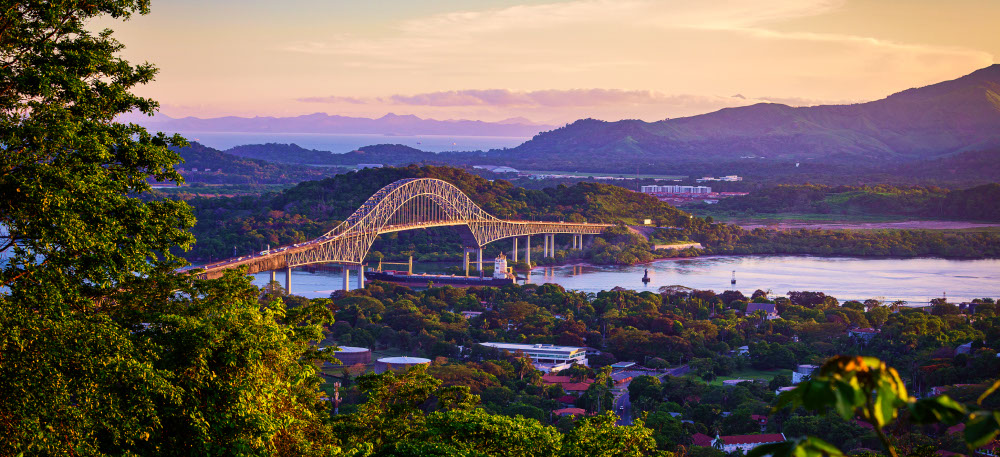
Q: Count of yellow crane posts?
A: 2